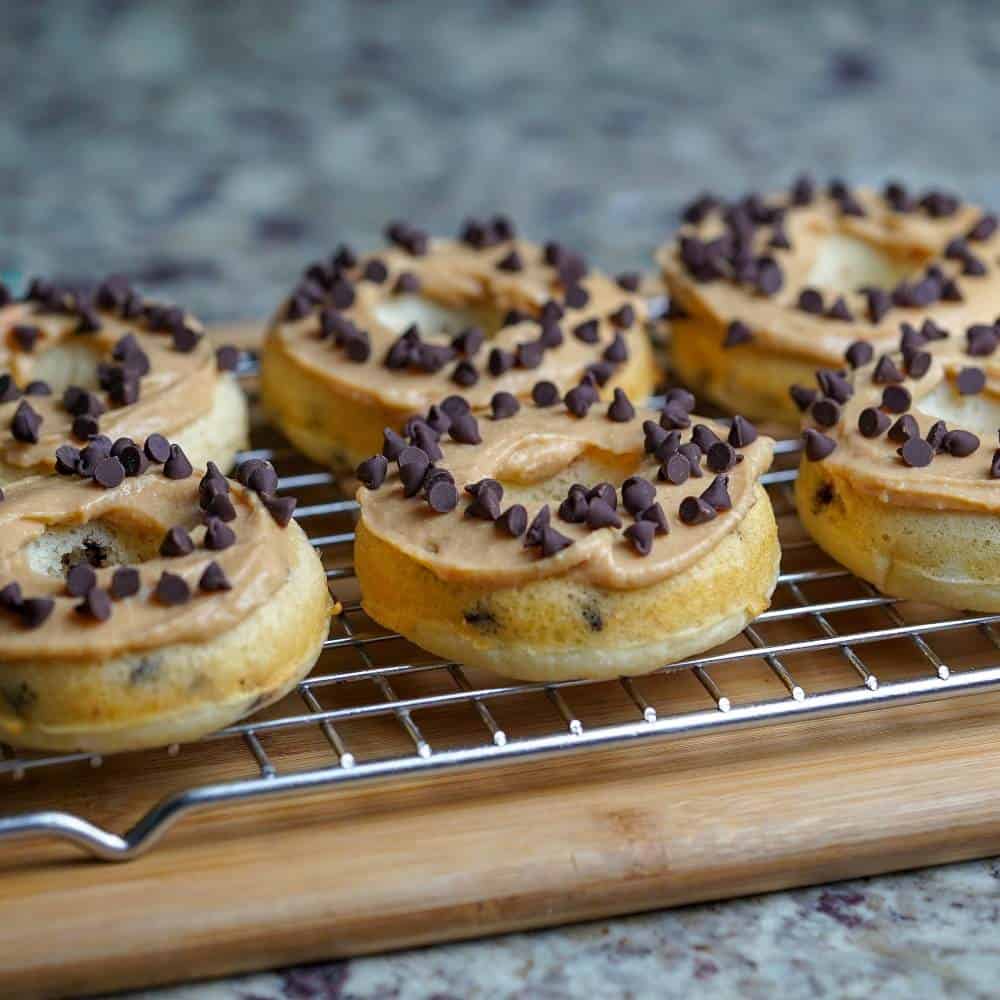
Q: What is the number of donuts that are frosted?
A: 6